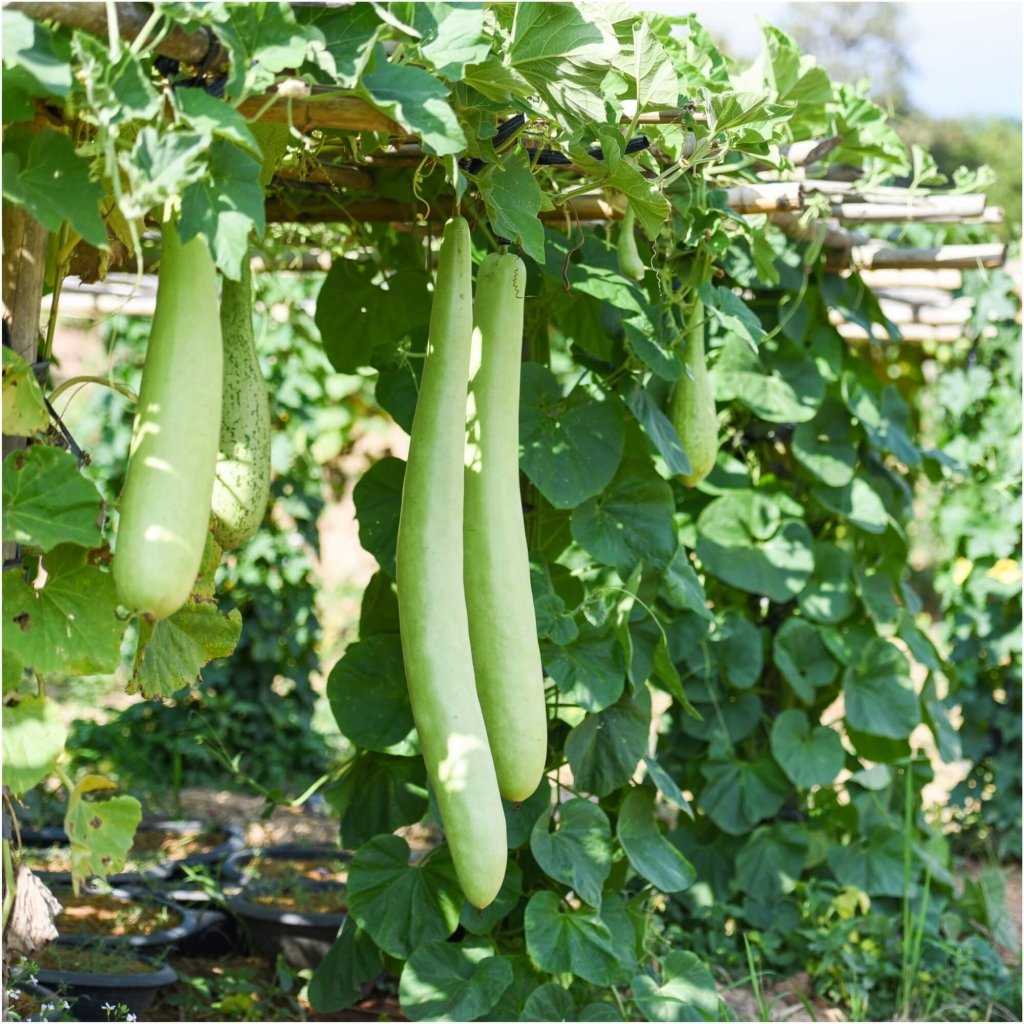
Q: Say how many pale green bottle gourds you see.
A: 6